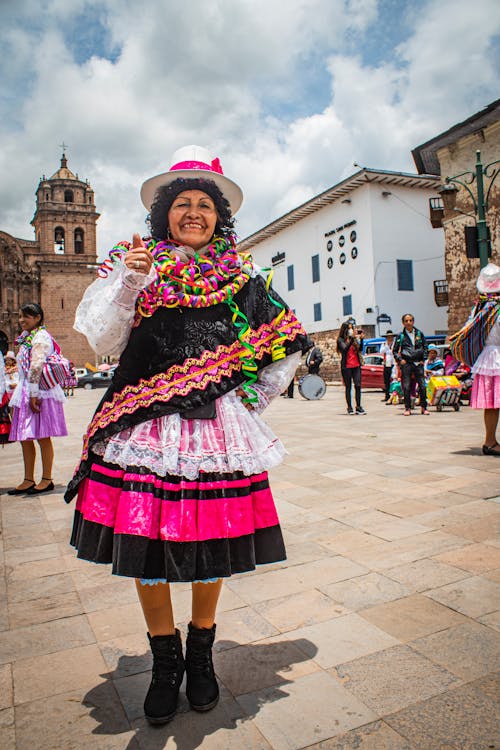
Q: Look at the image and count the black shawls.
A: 1